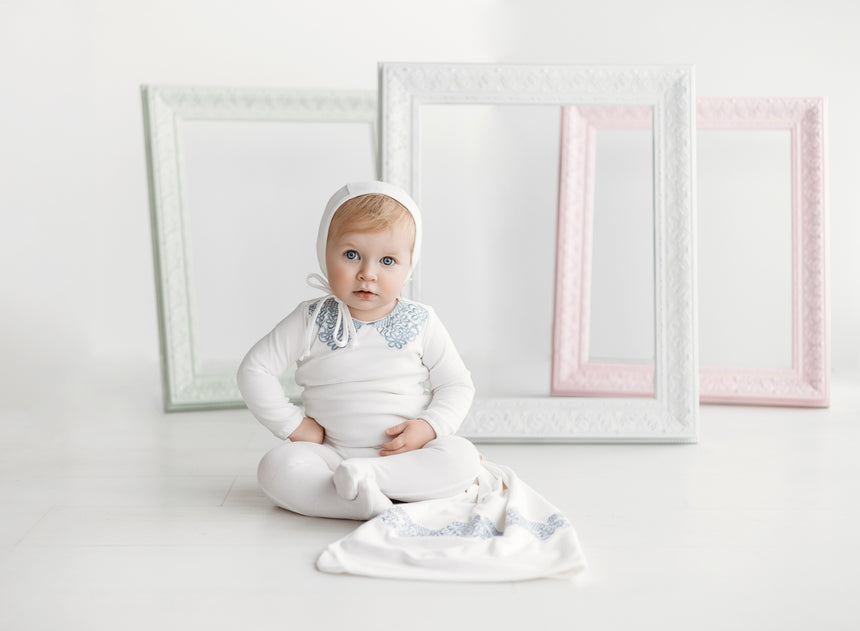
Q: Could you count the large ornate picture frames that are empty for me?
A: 3